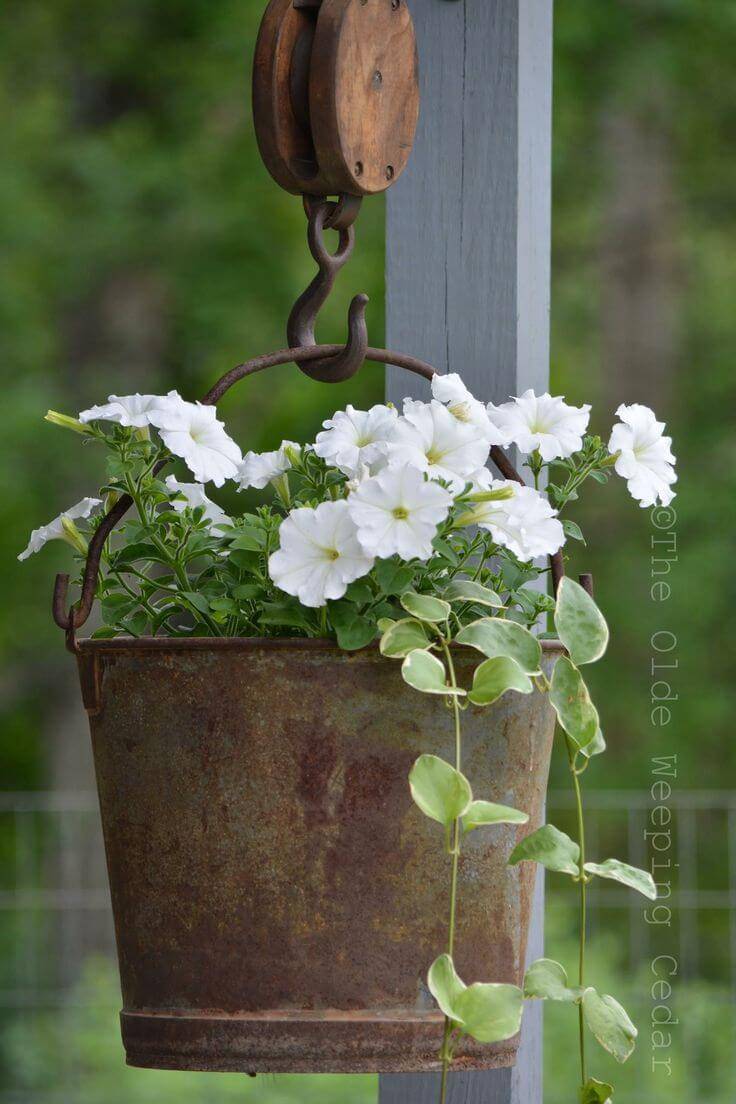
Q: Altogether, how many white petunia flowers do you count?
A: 13